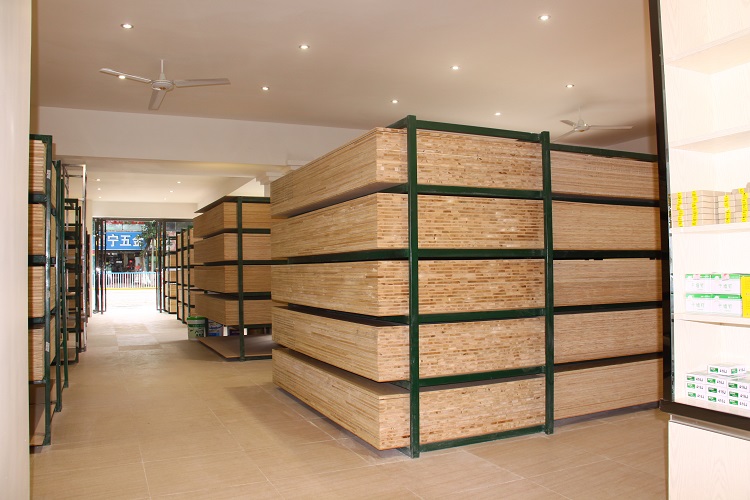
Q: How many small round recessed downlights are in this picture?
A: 15